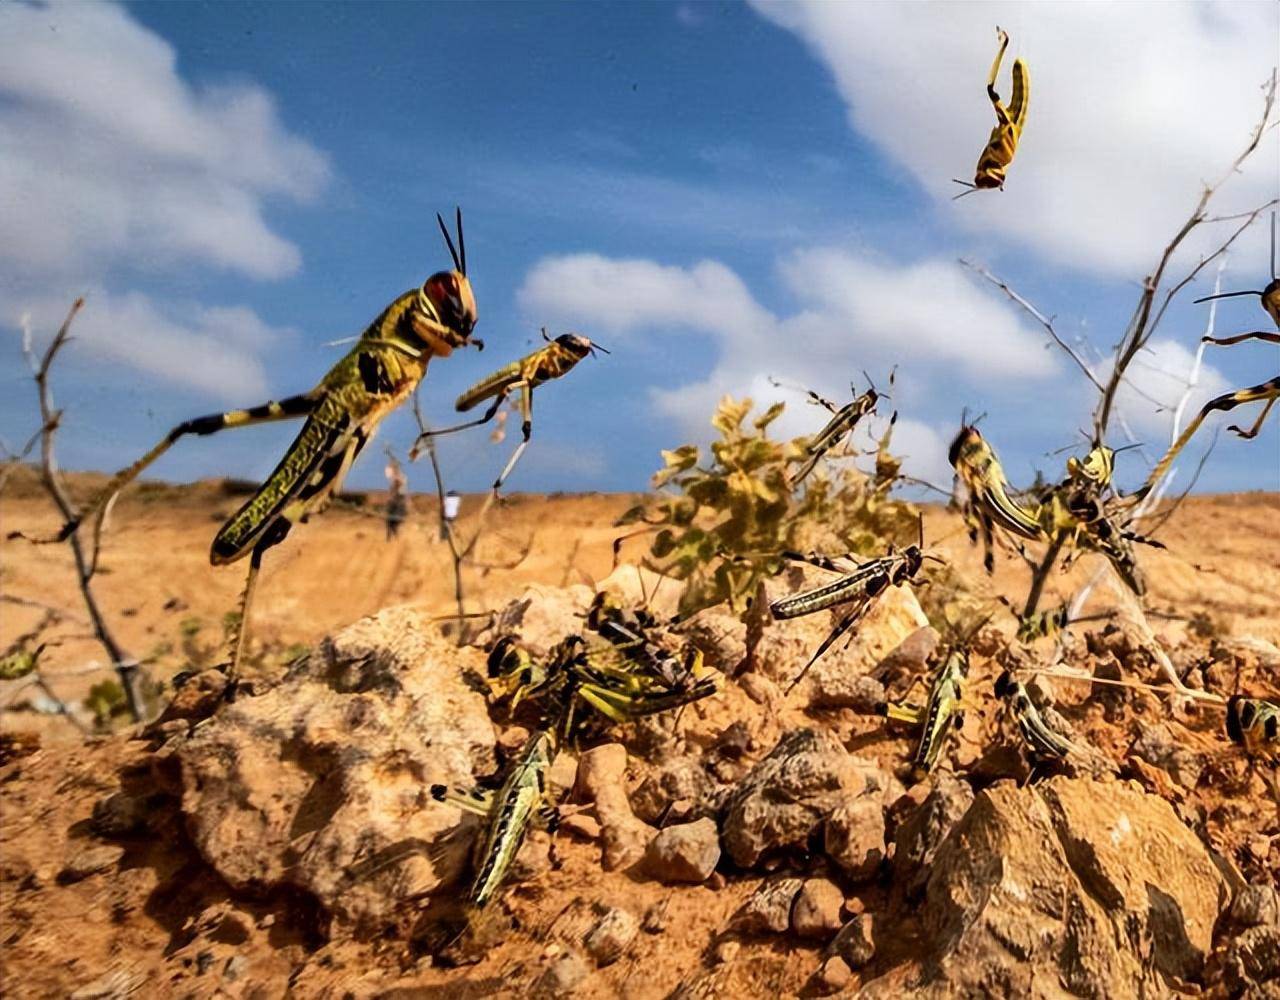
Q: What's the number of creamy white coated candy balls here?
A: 0